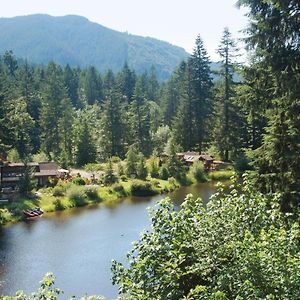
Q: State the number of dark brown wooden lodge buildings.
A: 2